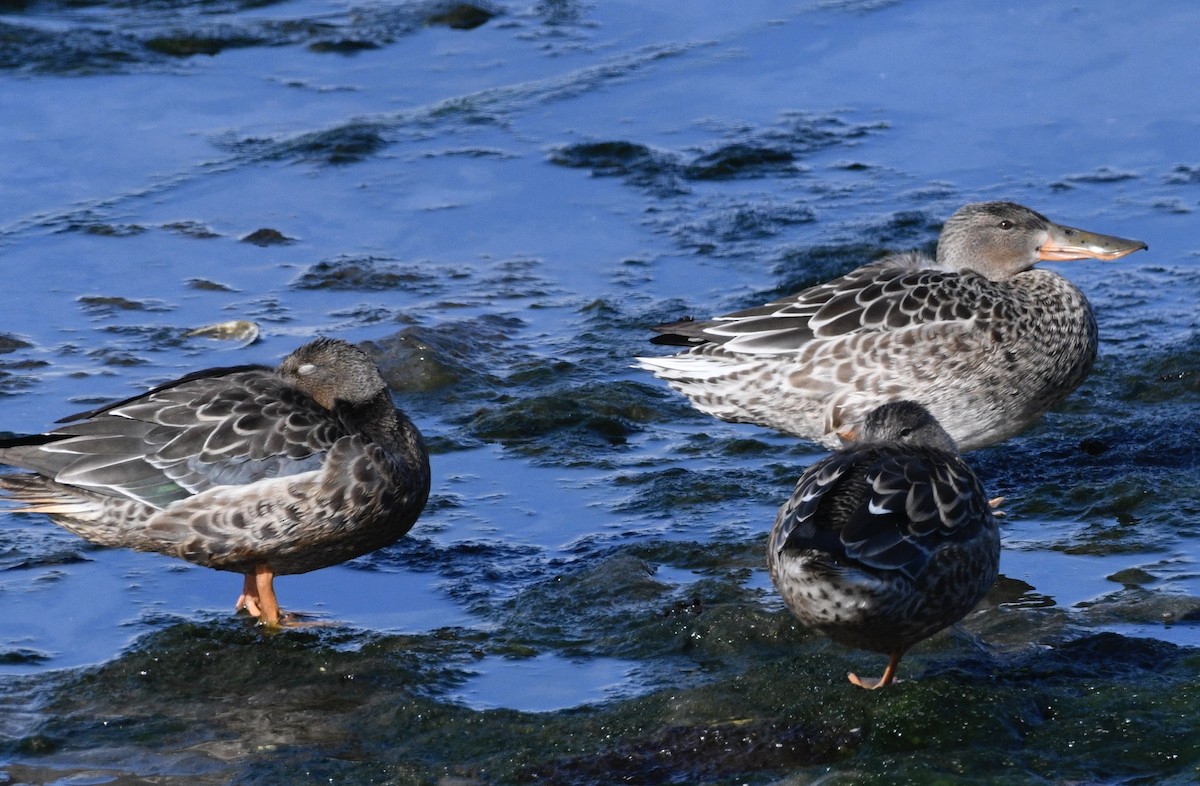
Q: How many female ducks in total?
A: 3